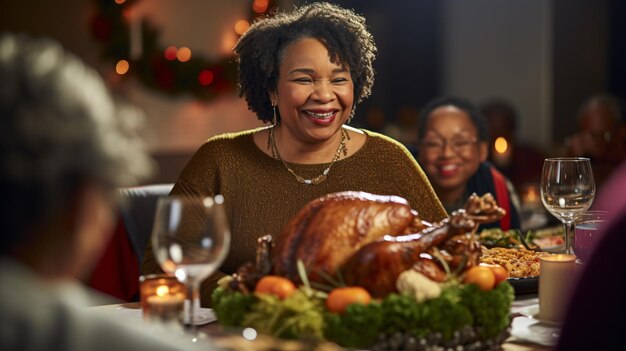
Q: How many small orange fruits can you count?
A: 4